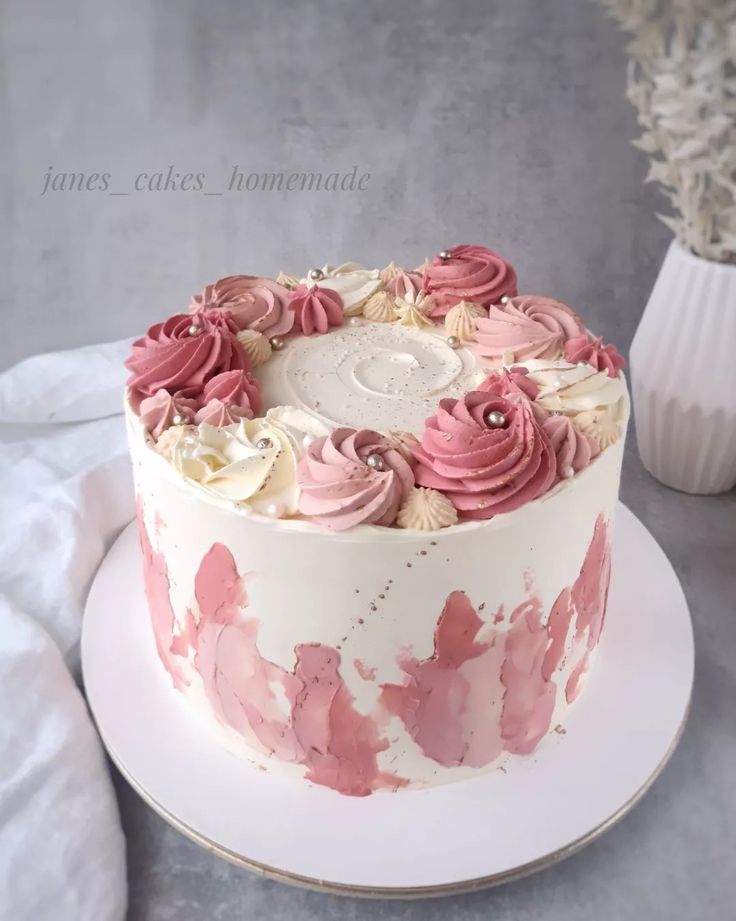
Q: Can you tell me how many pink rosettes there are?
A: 6